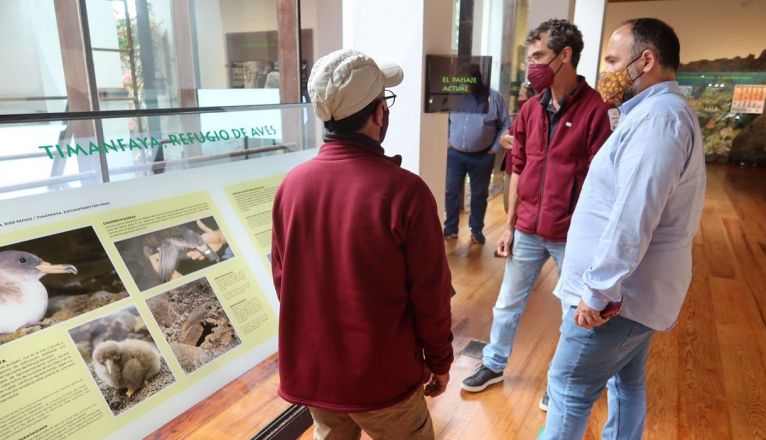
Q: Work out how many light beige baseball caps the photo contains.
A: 1